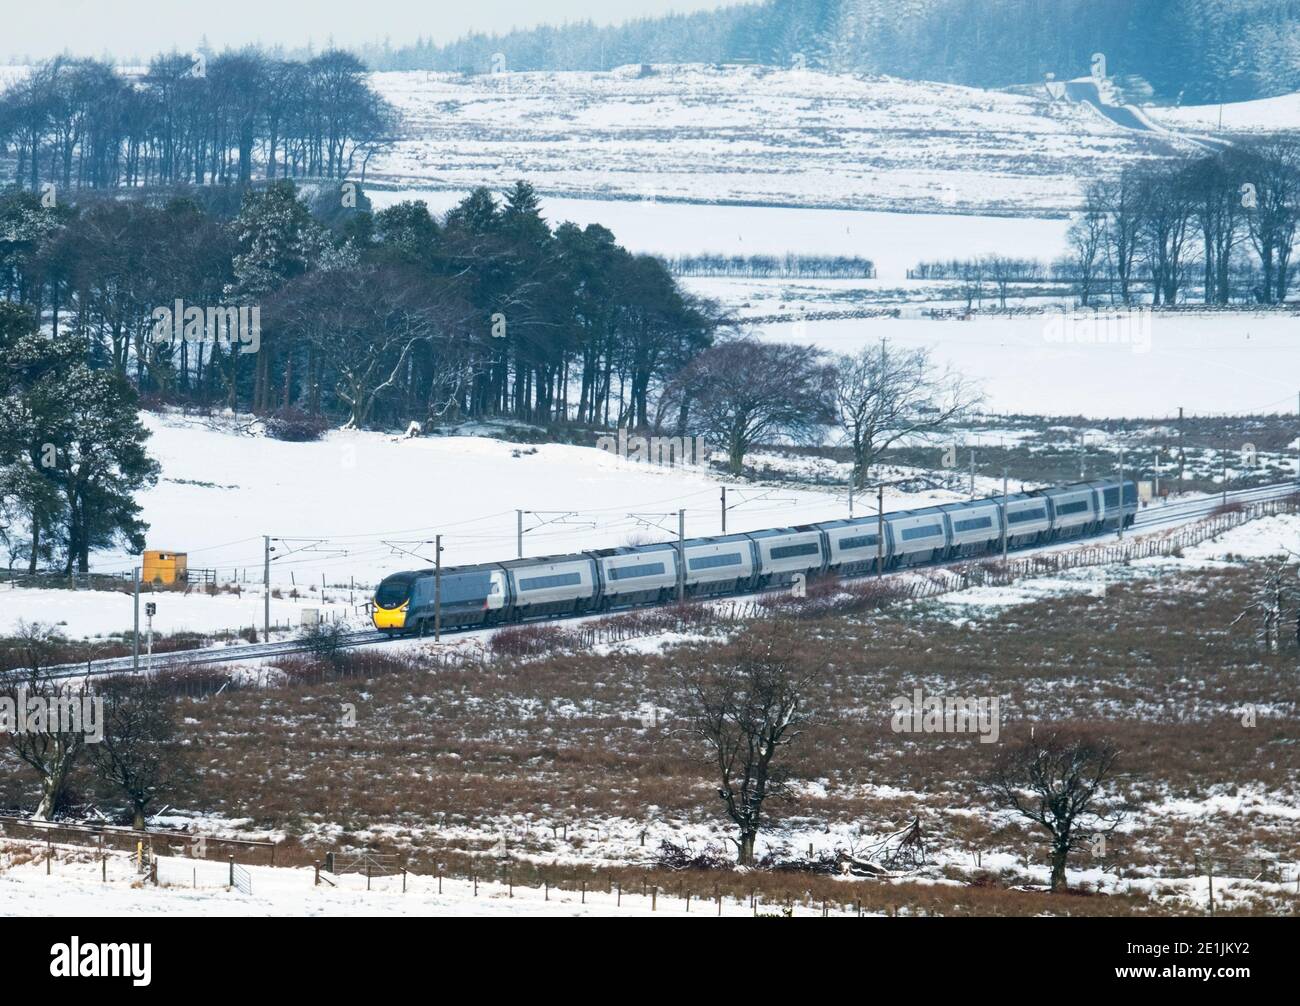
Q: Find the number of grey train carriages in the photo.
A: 9